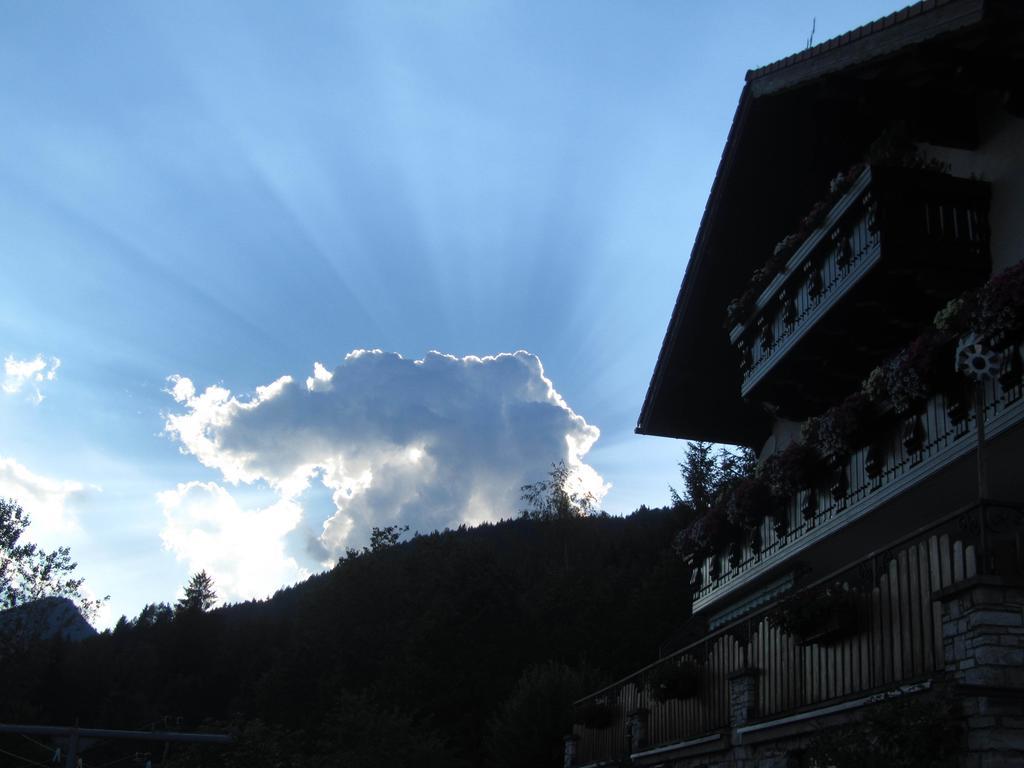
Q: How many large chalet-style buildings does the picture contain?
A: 1